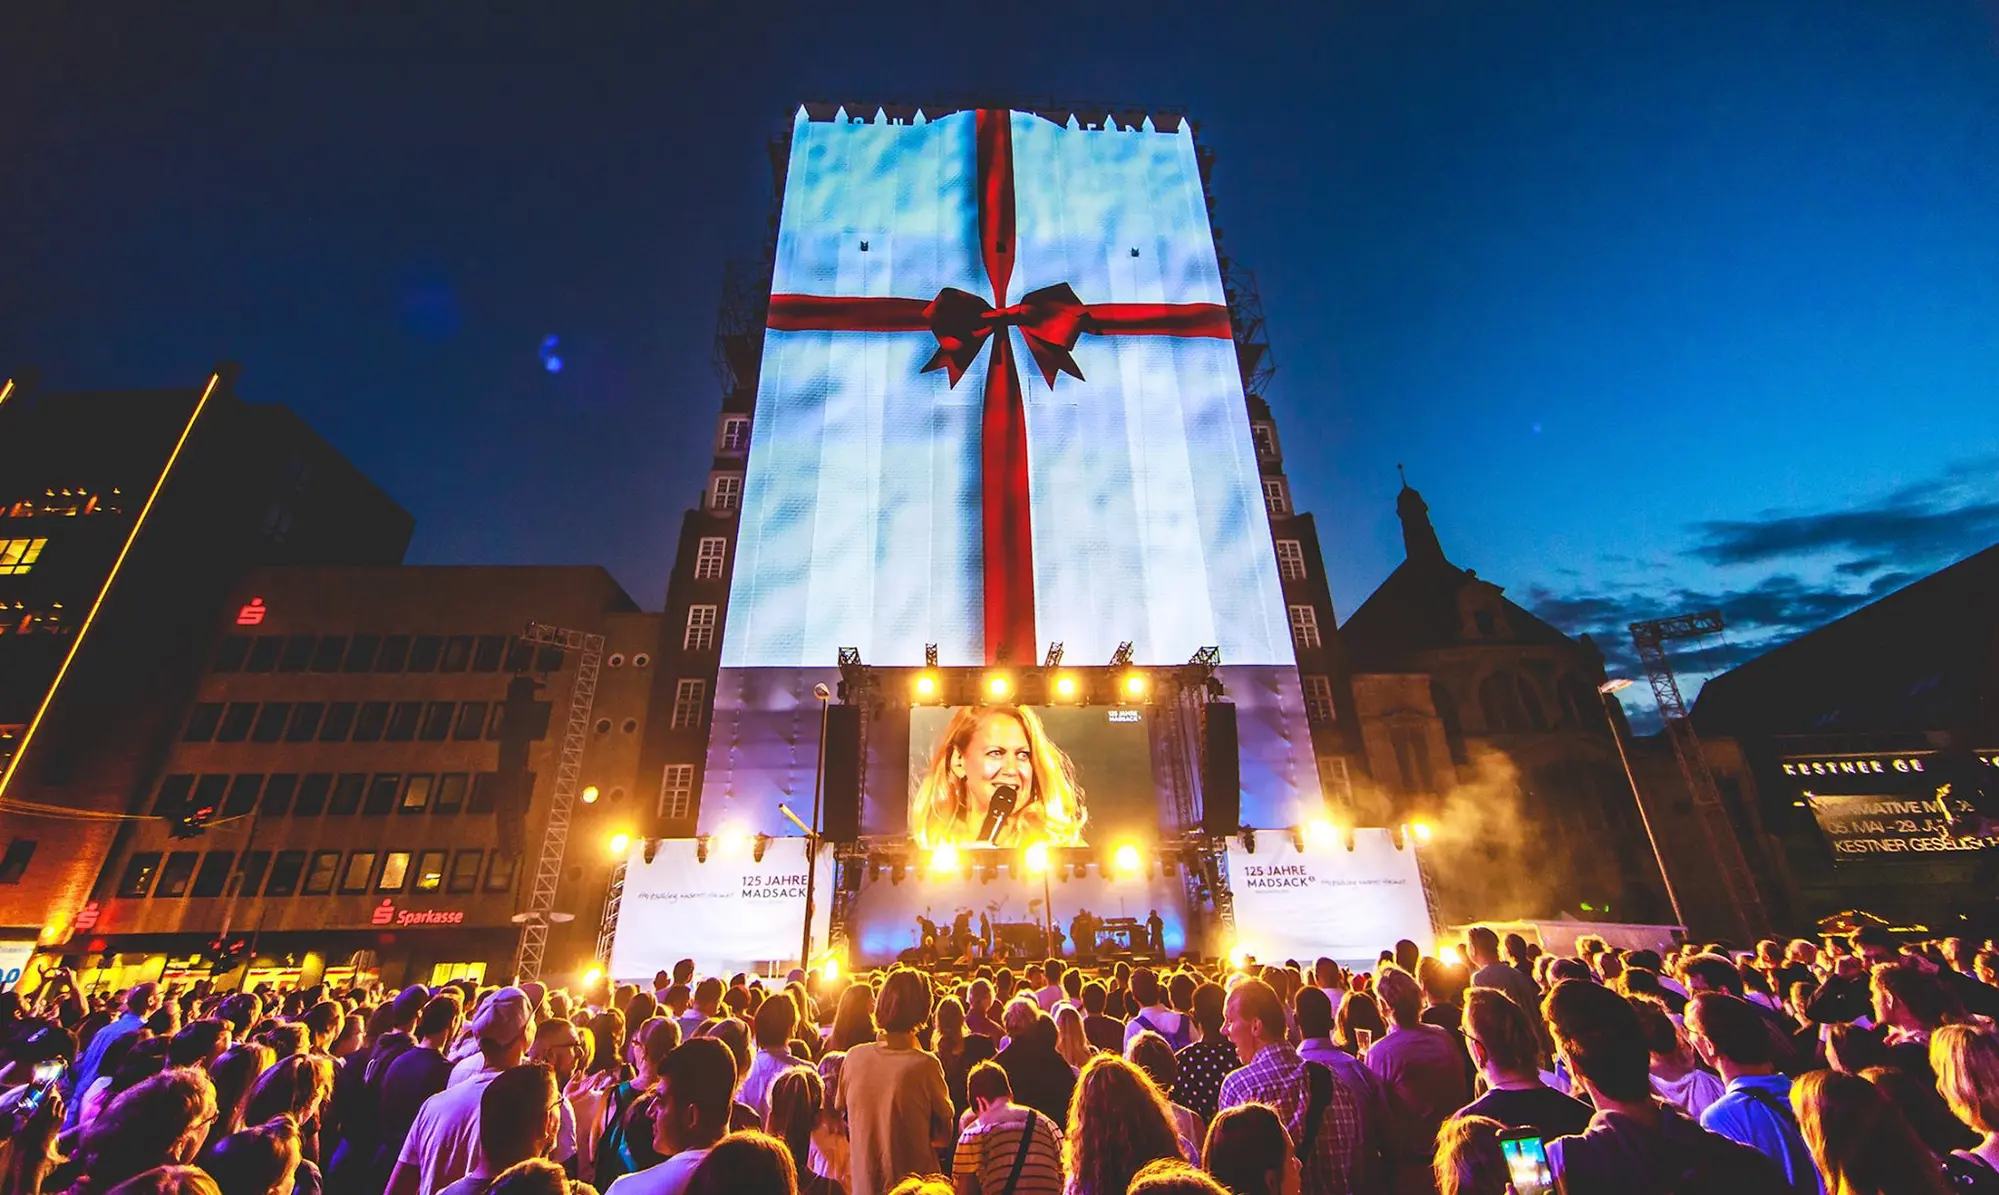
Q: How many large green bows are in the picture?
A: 0